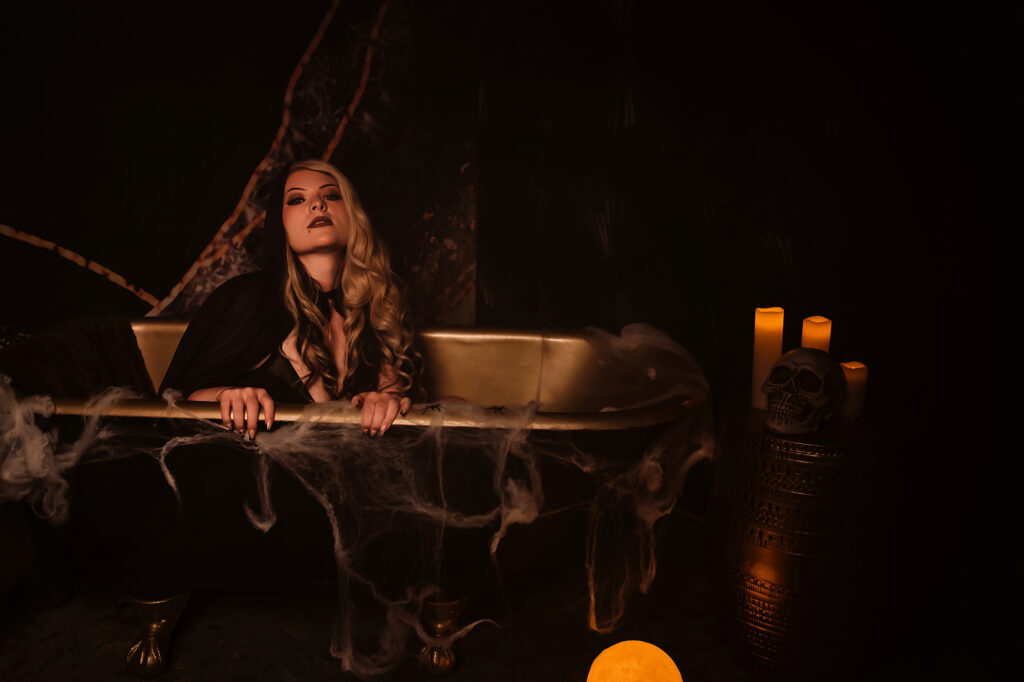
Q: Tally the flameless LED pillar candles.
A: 3